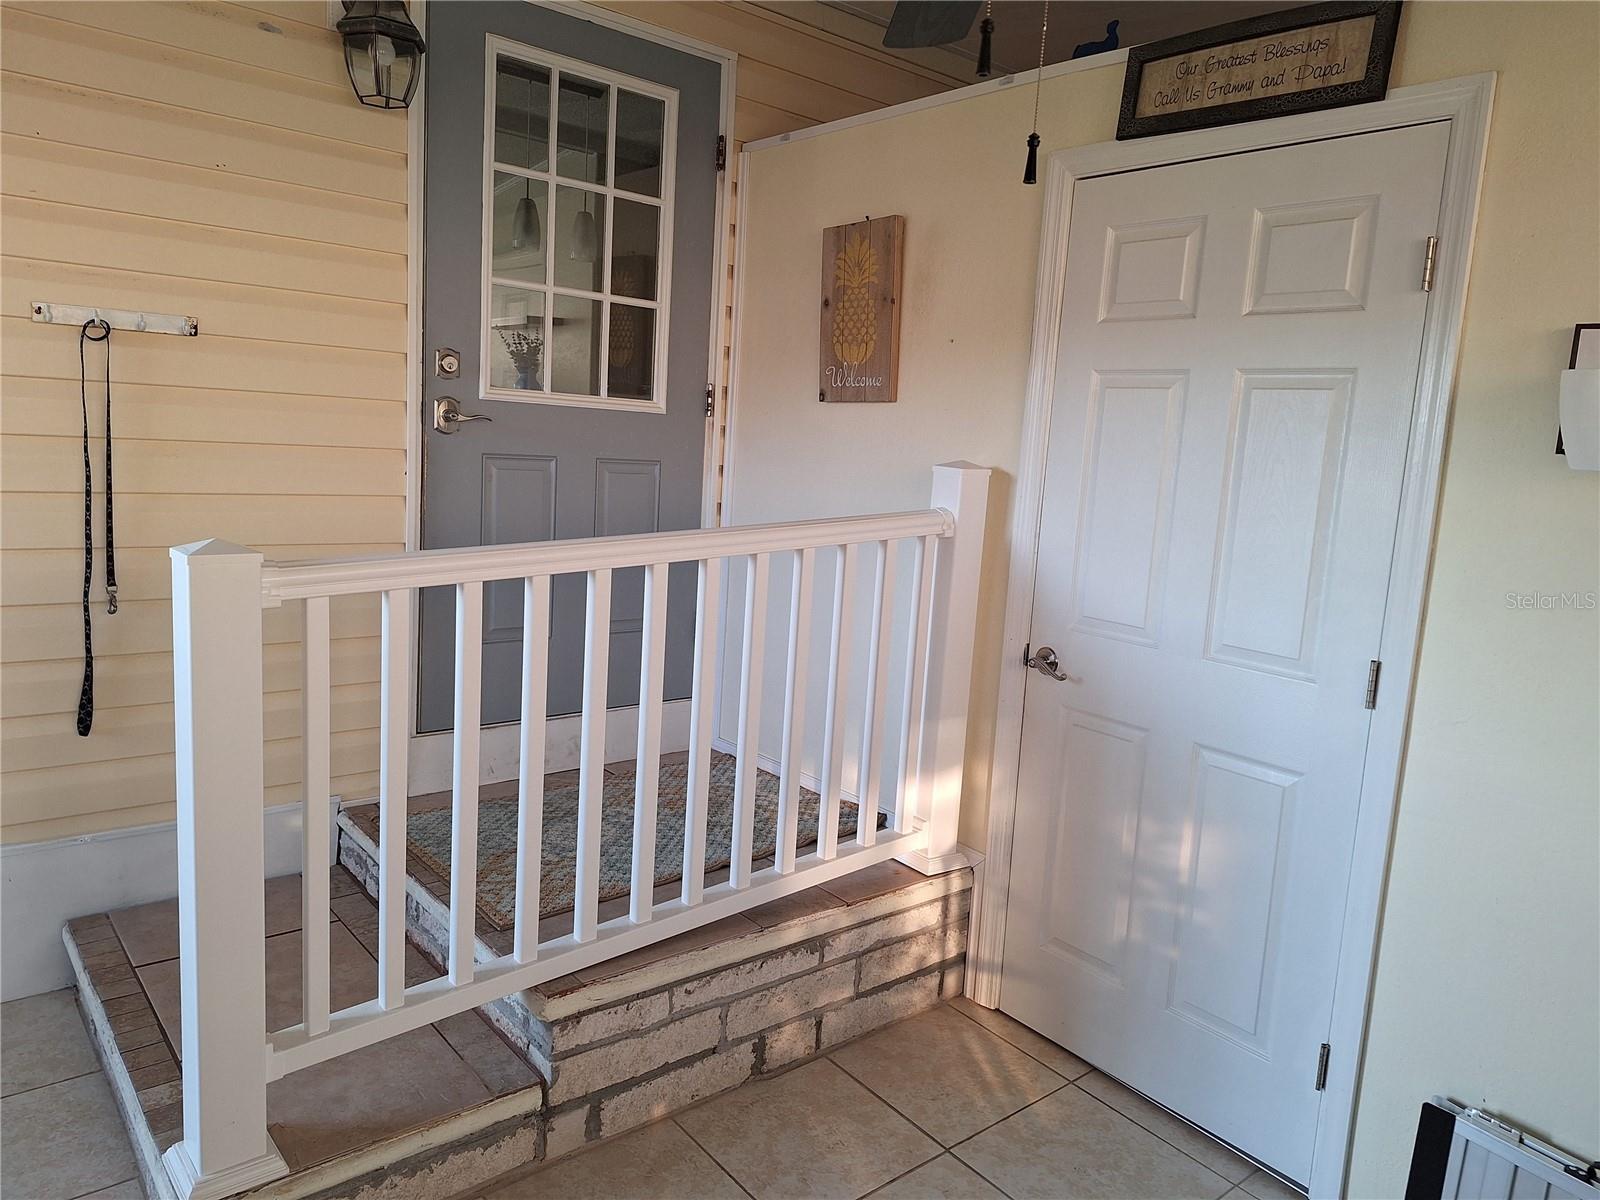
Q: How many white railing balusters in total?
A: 12